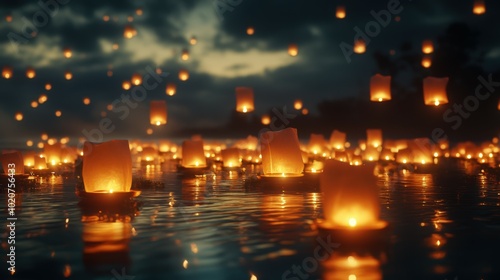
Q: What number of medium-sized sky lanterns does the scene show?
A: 4